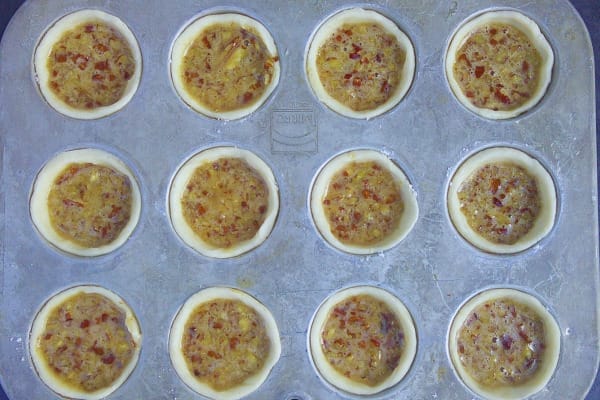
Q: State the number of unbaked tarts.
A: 12